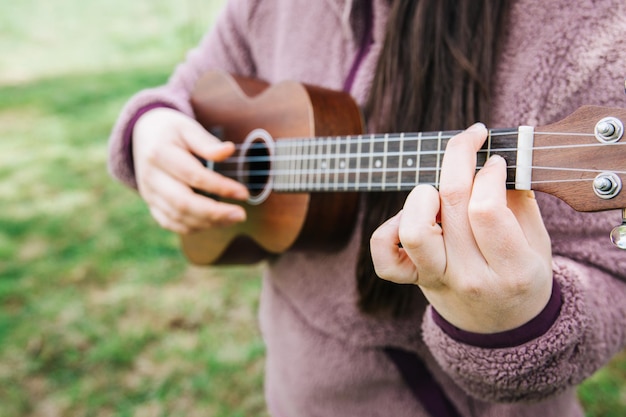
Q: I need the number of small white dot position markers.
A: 4